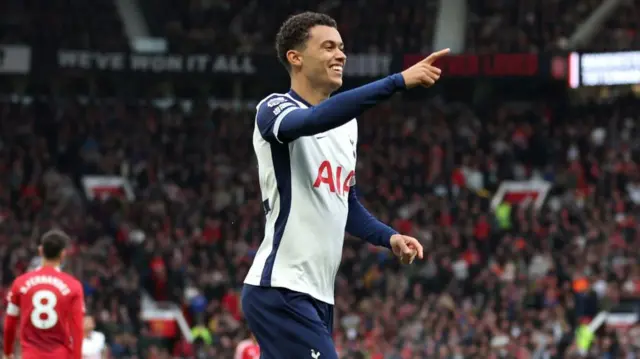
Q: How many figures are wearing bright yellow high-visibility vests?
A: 3